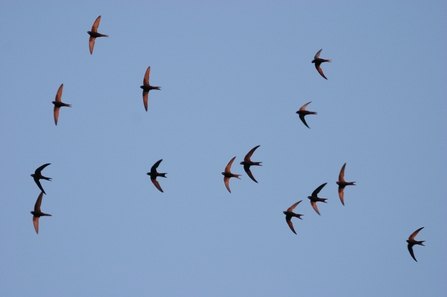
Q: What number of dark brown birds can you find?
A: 14